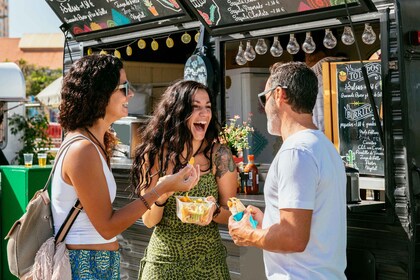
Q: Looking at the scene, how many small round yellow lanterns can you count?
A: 9